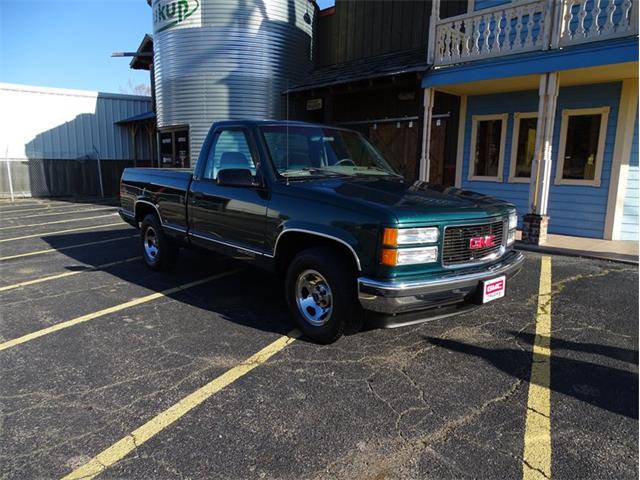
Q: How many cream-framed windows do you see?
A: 3